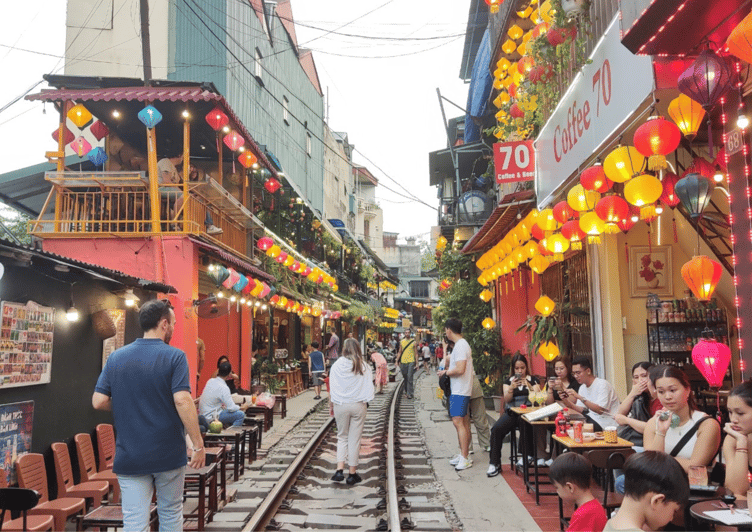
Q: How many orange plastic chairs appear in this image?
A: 5